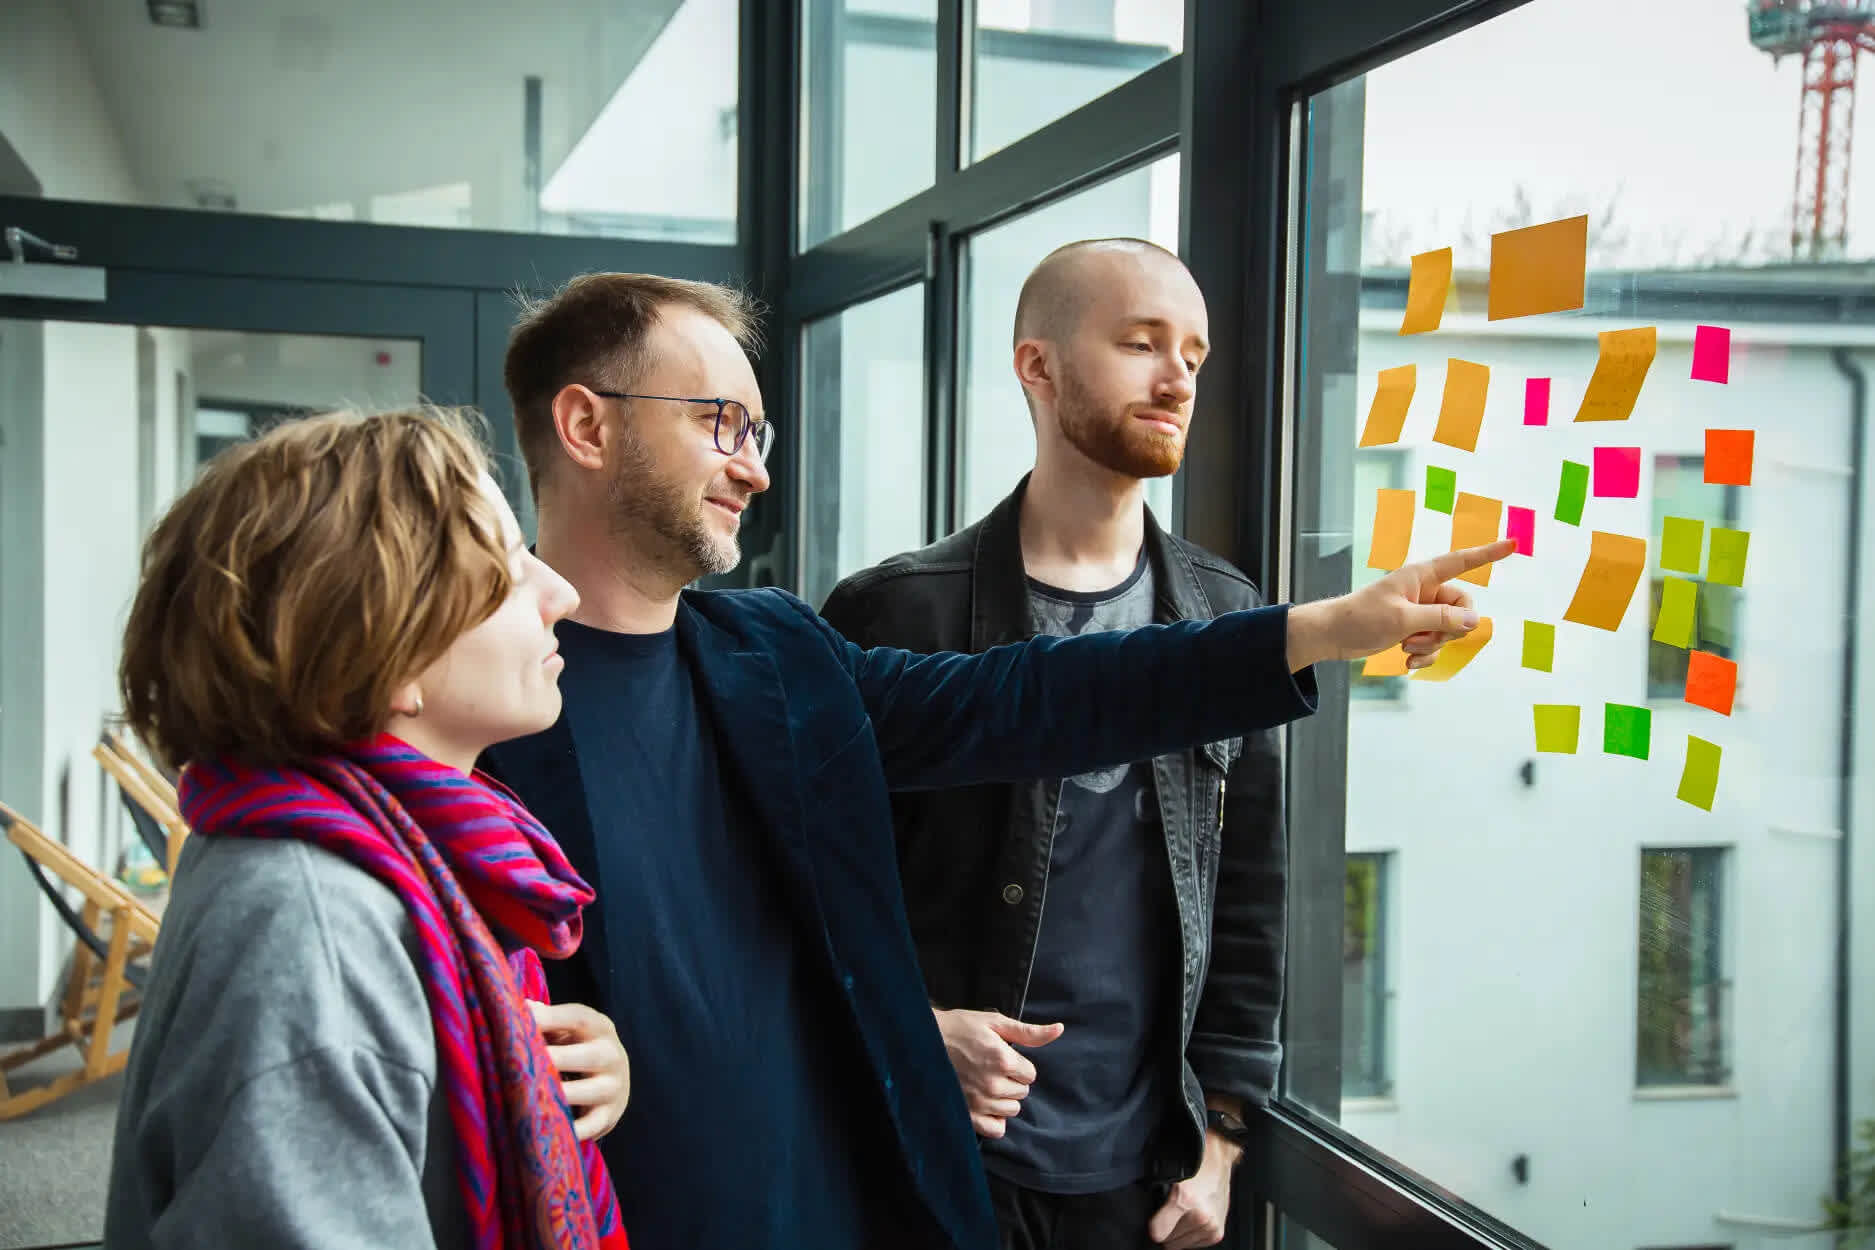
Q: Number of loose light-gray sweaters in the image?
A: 1